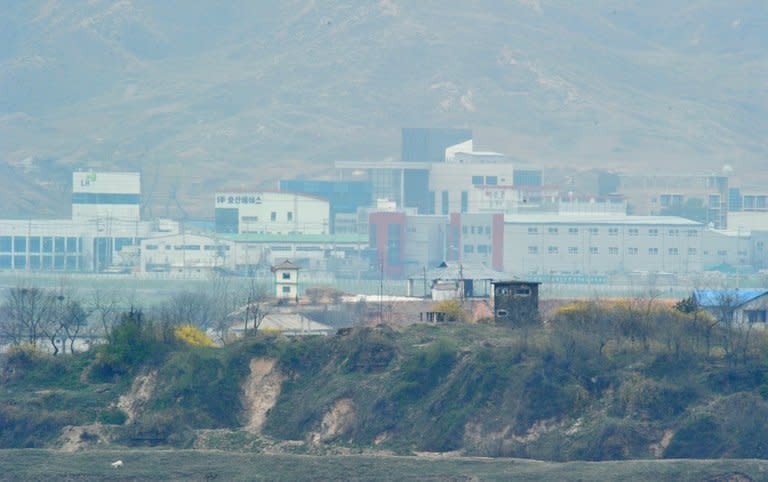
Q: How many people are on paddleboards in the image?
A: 0